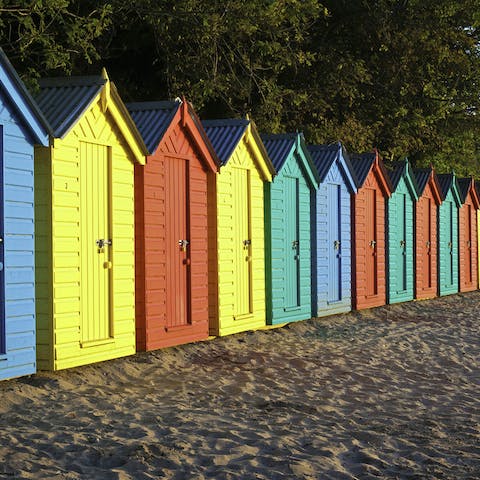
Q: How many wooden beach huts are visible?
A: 11